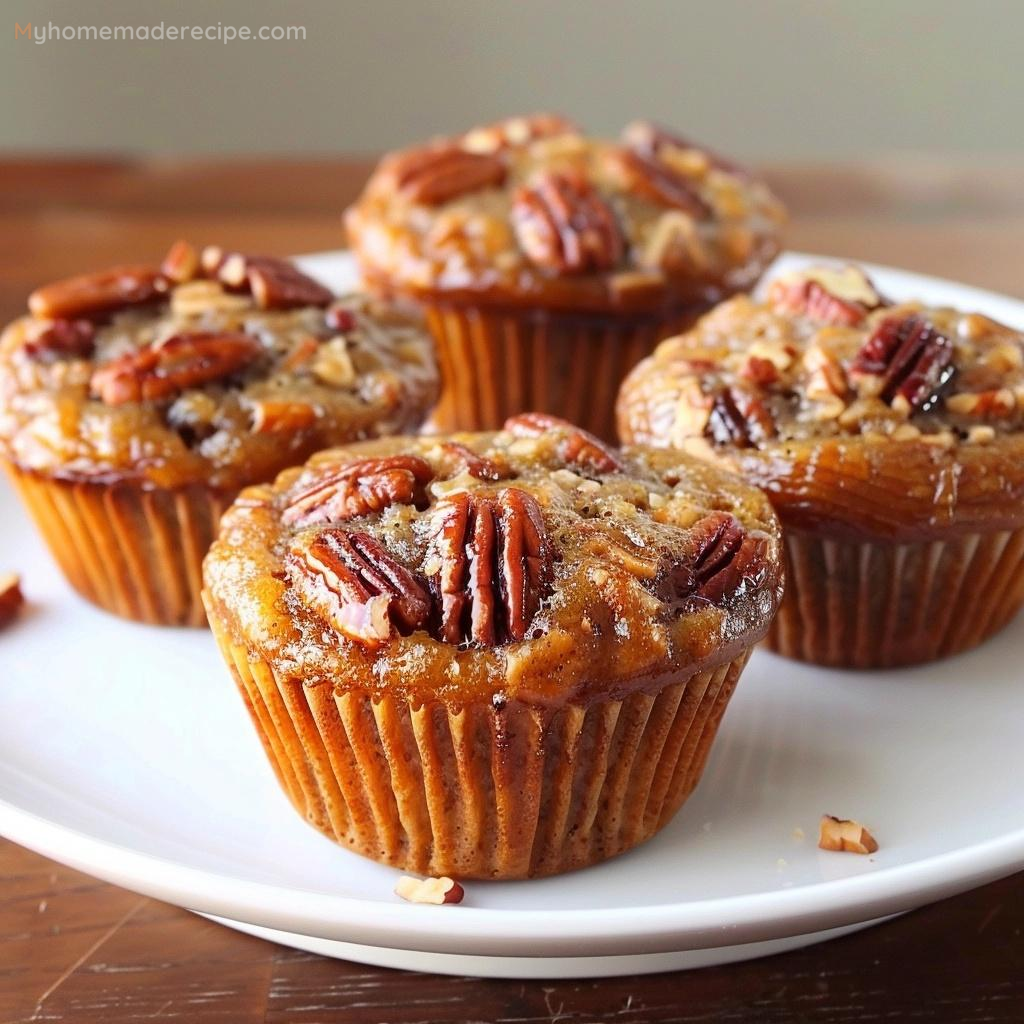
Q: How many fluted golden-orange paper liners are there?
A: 4